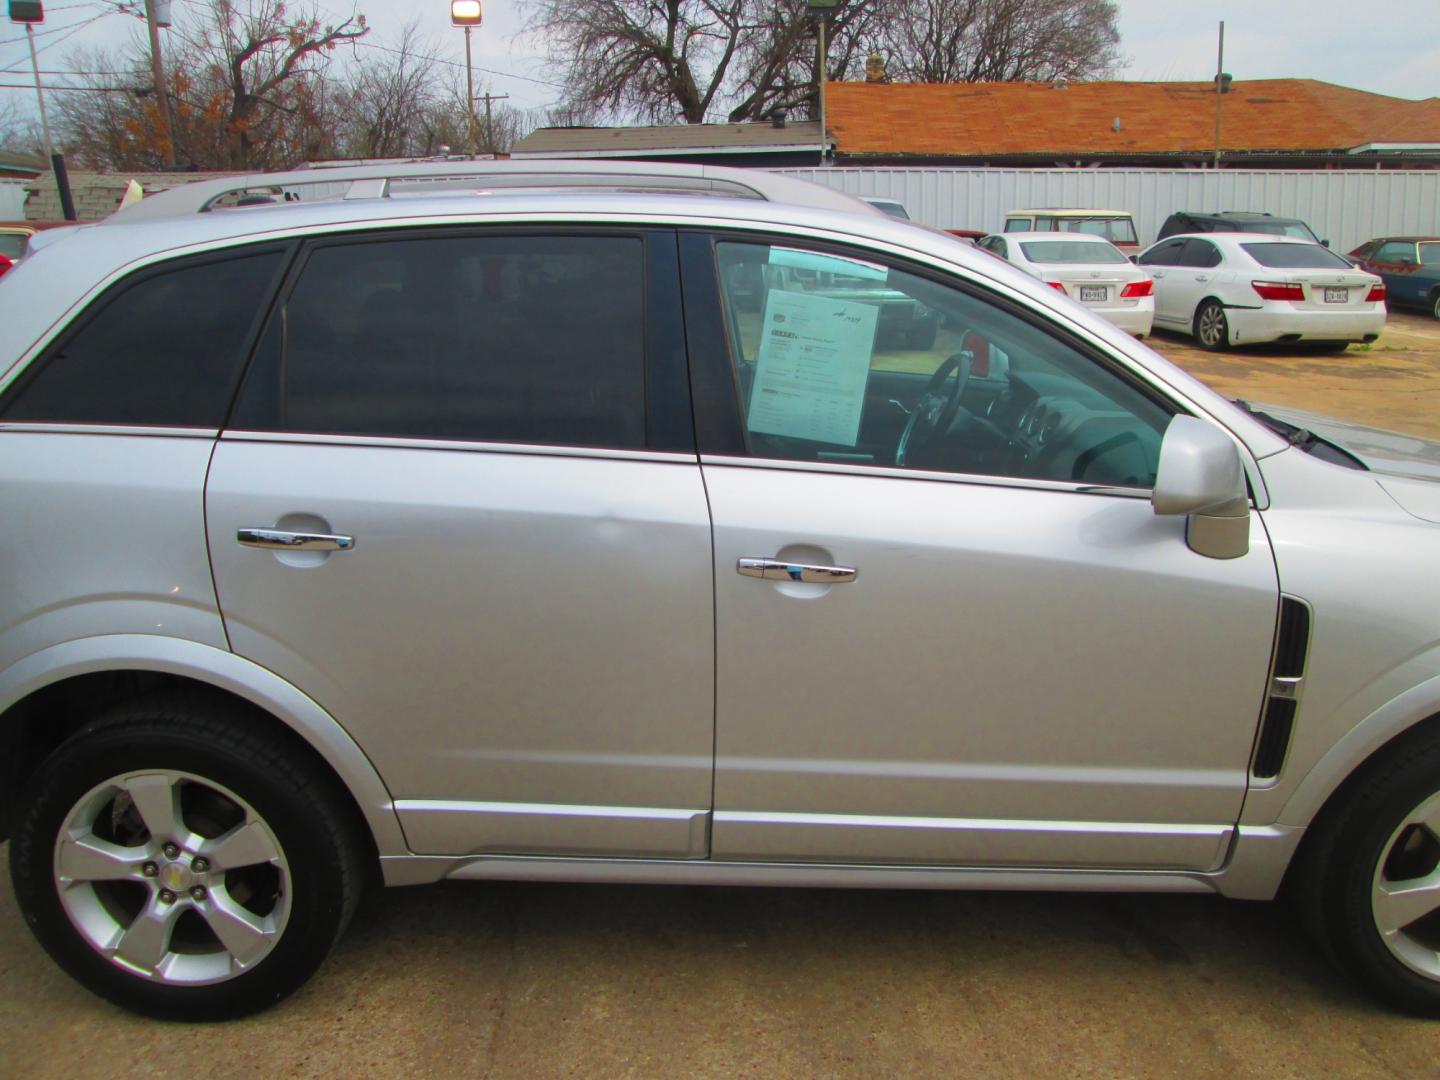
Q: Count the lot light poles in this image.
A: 3